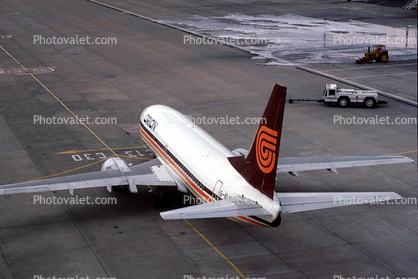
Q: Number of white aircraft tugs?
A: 1